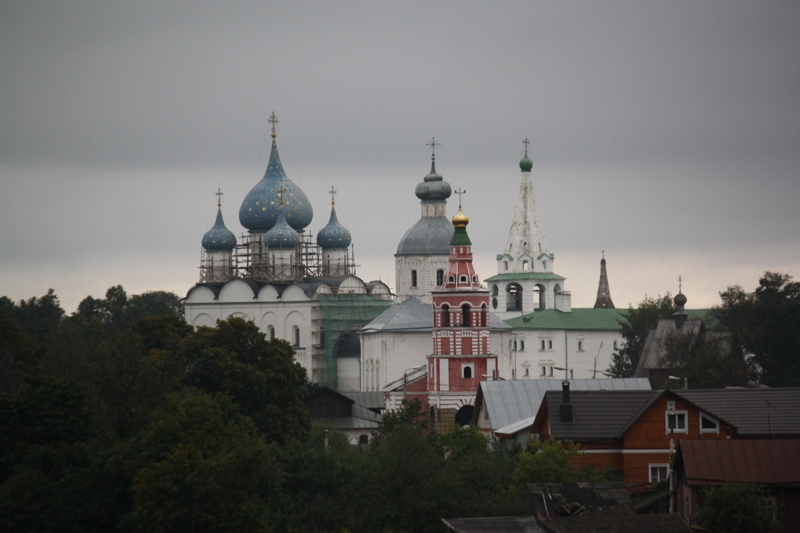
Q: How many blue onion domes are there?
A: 4